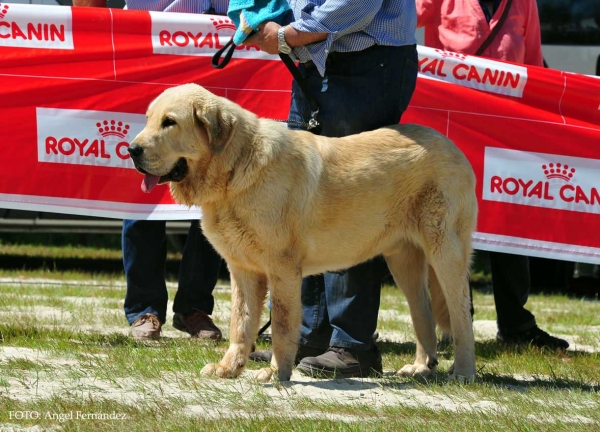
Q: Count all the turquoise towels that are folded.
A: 1